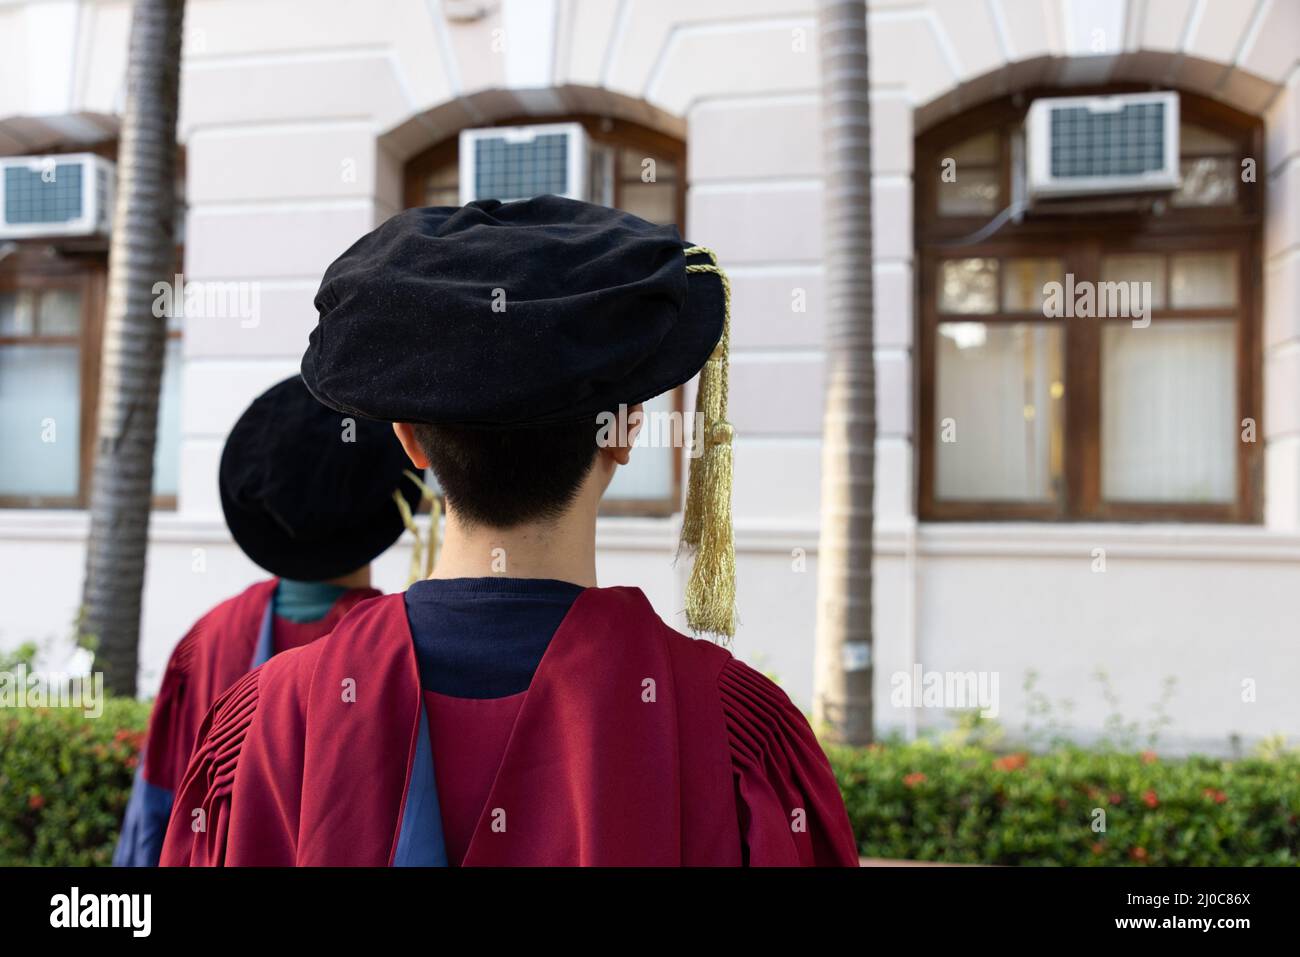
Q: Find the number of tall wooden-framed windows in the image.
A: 3